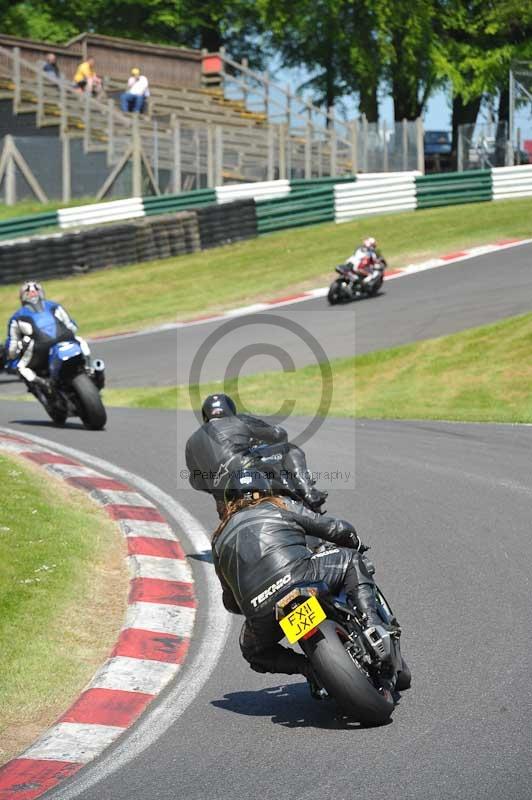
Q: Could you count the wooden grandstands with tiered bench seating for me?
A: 1